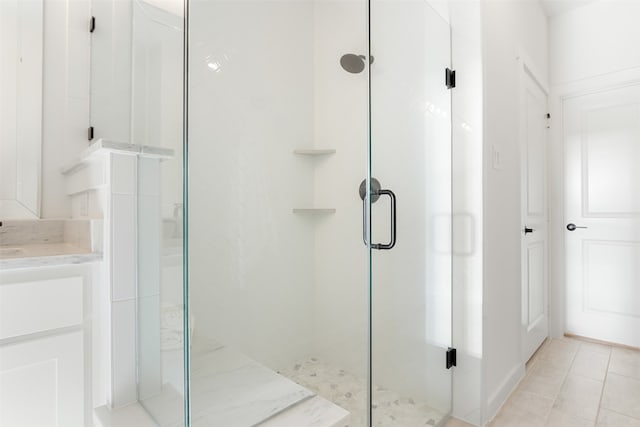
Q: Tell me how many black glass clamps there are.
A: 4